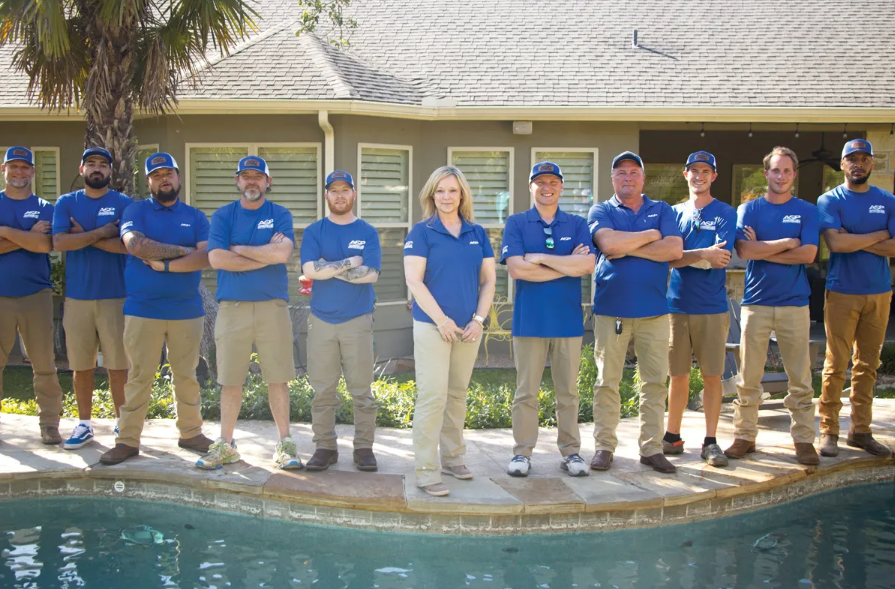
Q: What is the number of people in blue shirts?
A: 11